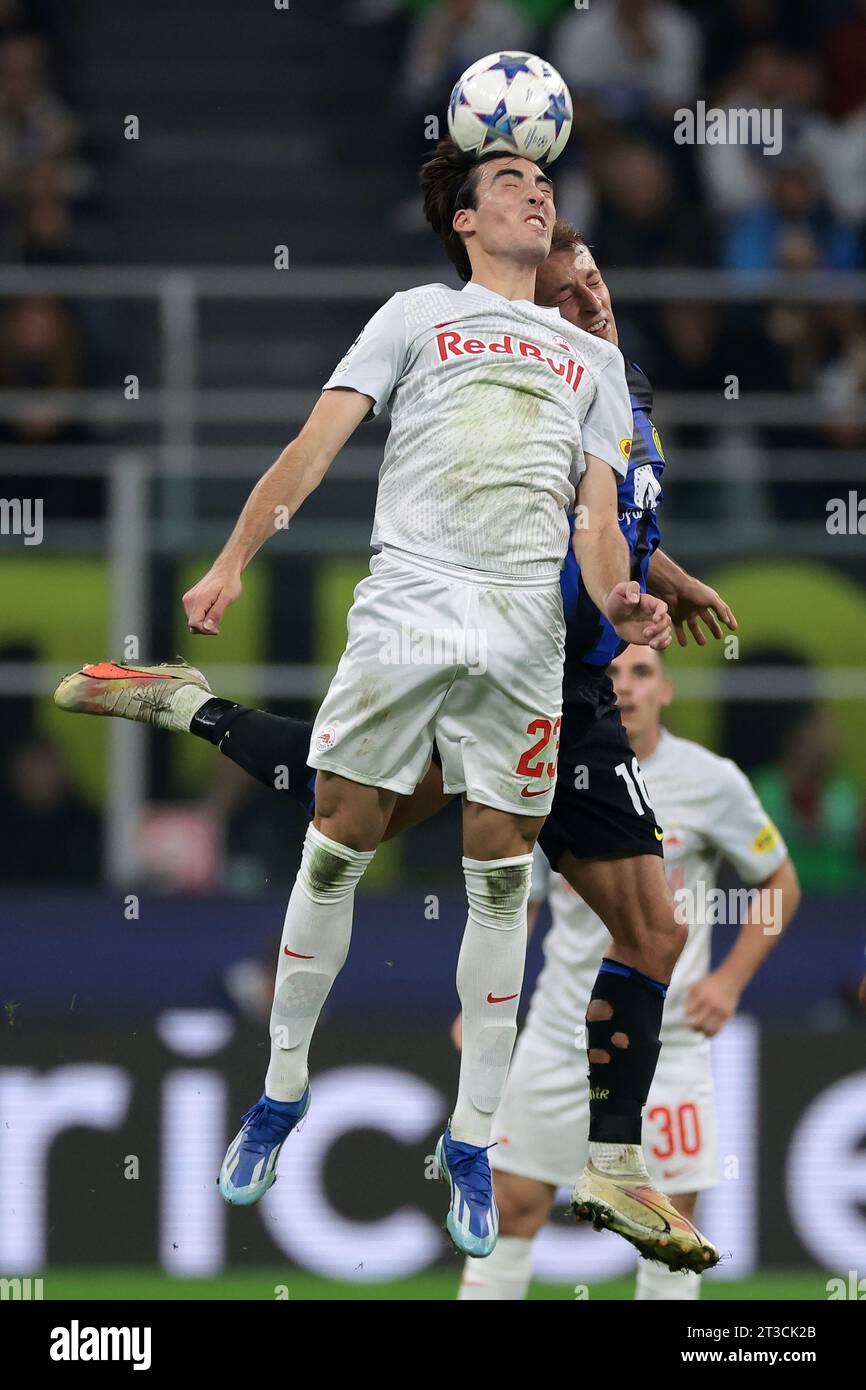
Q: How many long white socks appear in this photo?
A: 4